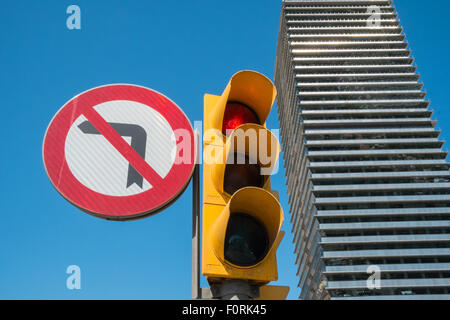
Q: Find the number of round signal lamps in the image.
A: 3